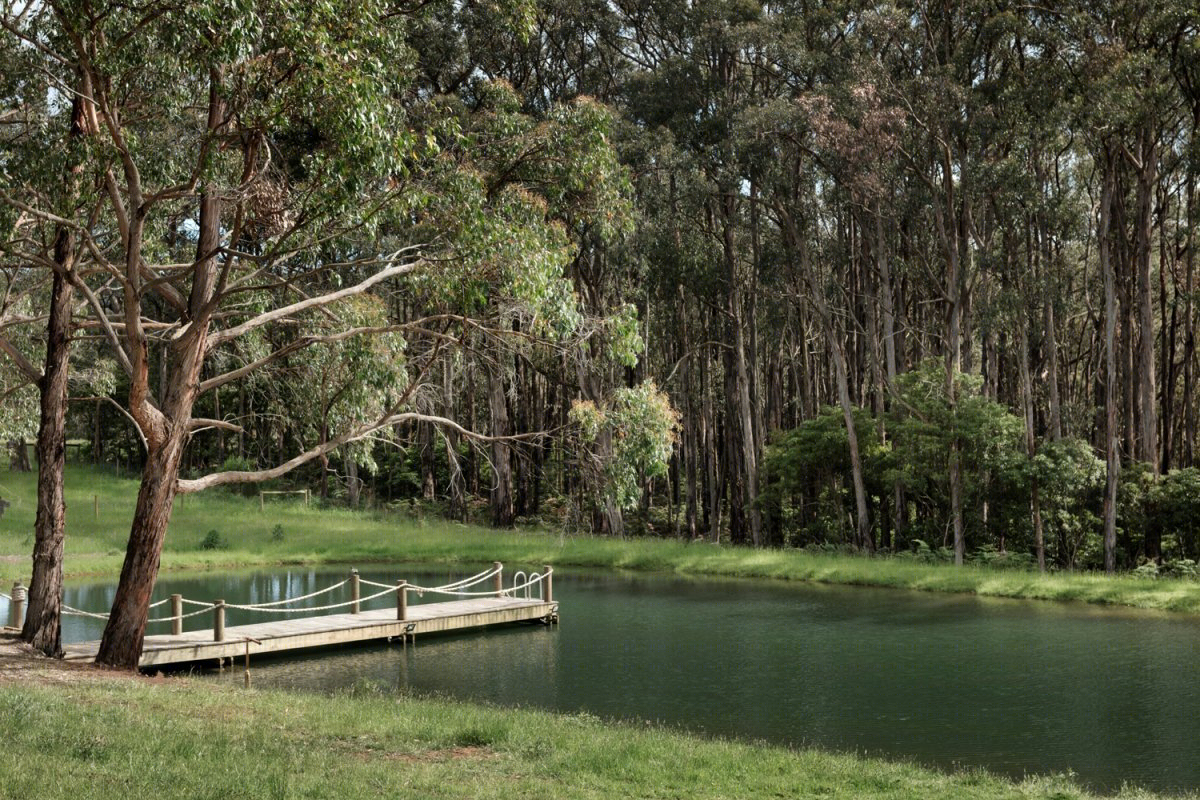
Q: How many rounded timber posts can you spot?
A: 7